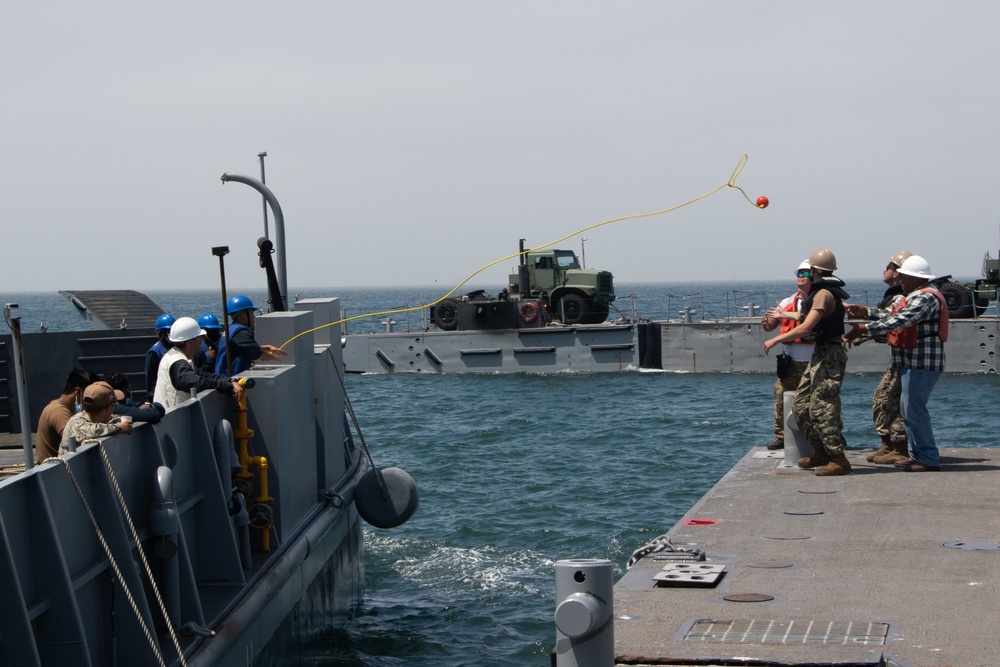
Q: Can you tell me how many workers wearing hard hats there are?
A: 8